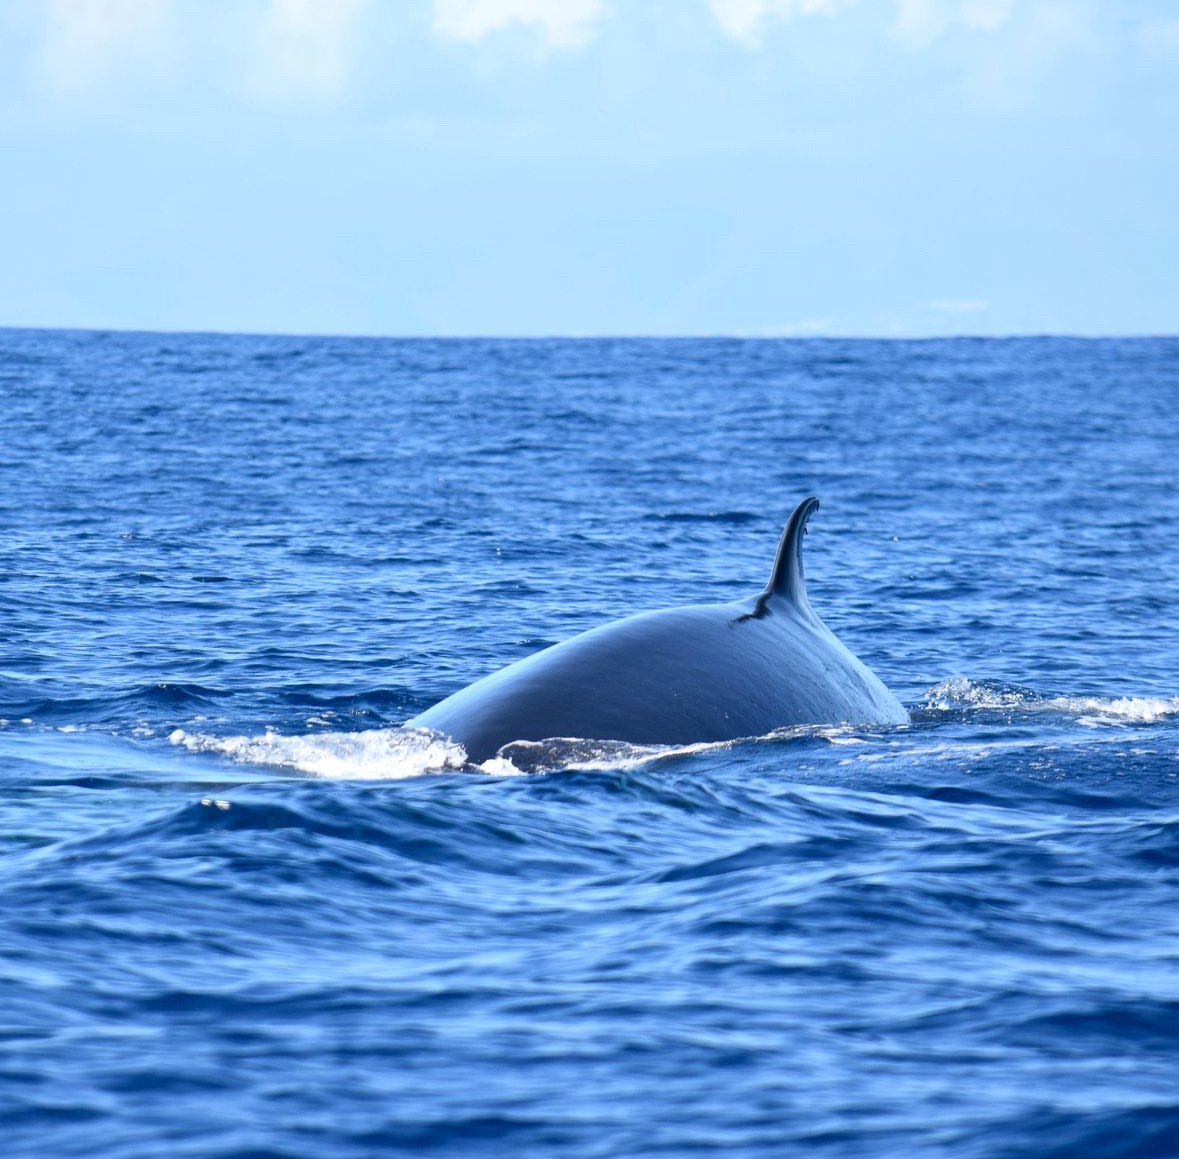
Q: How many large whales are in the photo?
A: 1